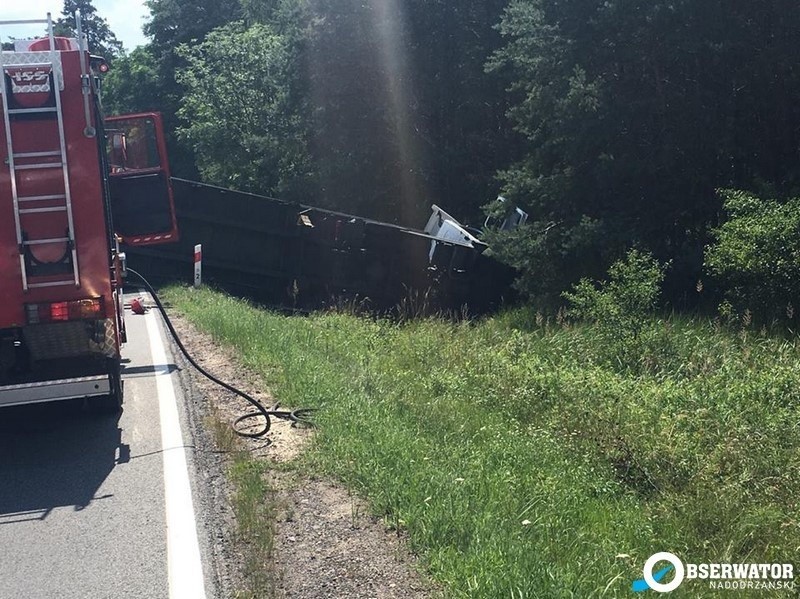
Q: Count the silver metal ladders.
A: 1